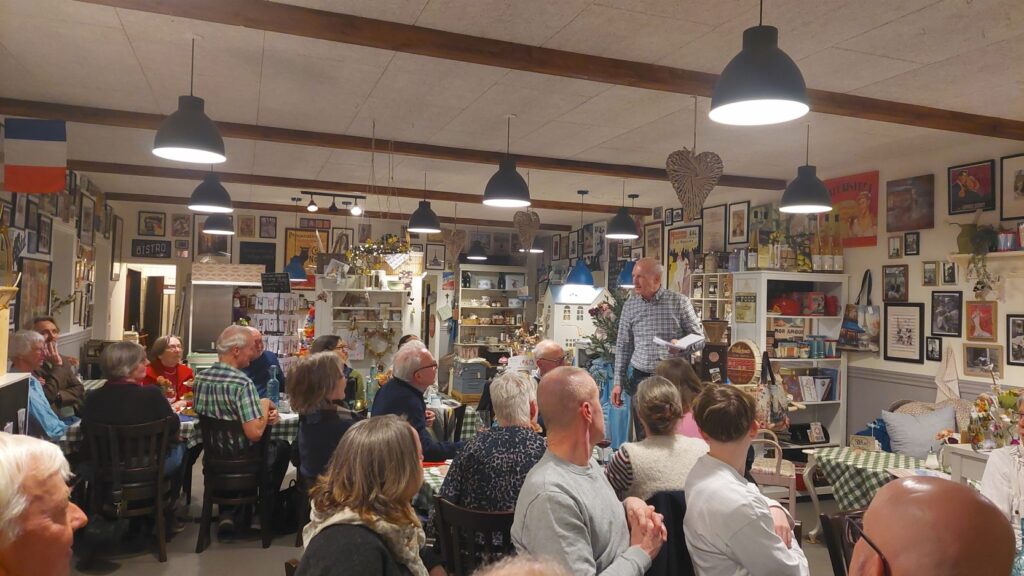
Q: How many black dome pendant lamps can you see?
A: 10